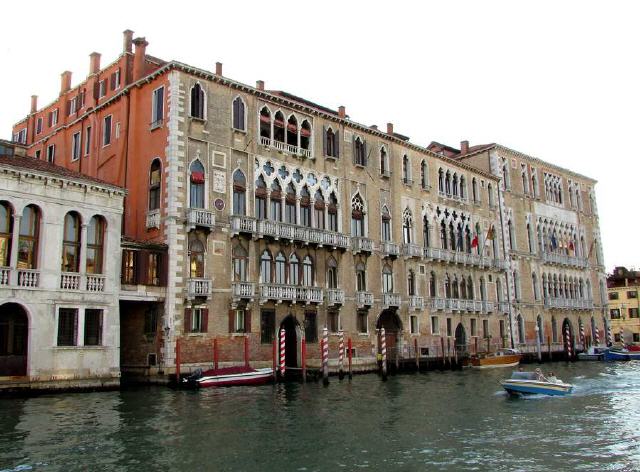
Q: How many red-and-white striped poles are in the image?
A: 9